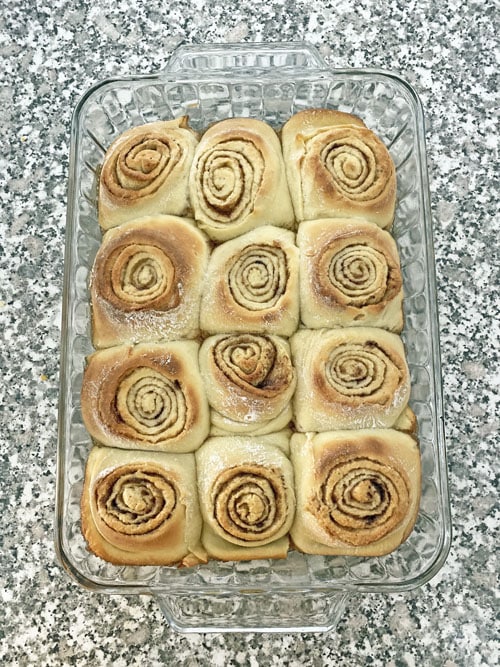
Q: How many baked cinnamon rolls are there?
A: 12